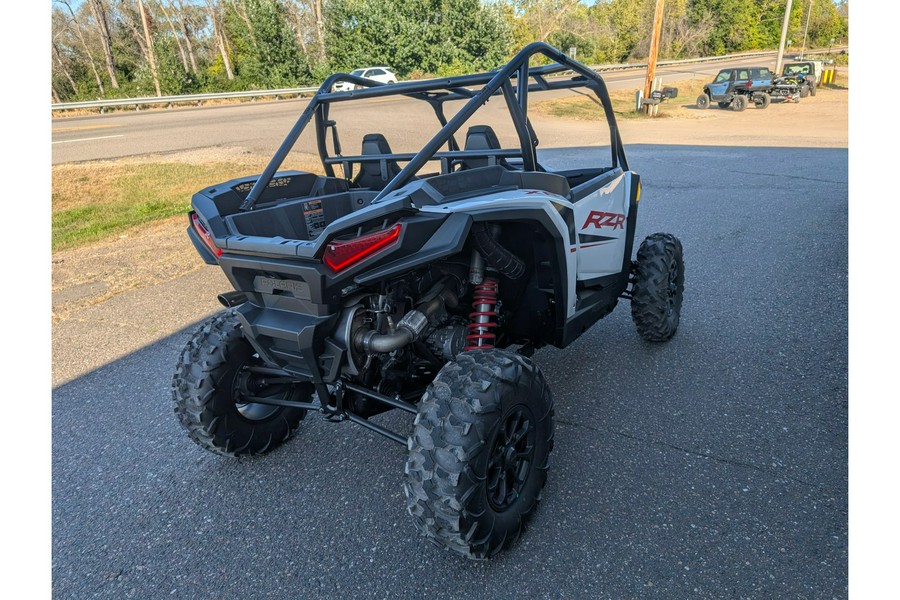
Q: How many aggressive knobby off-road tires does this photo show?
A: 3